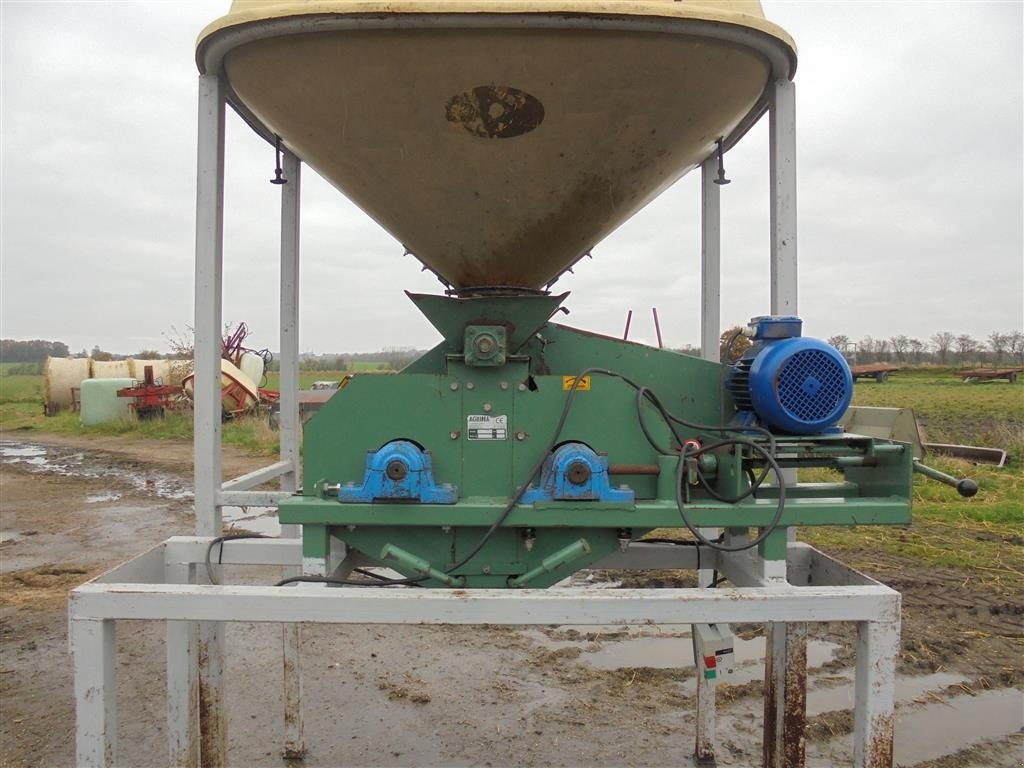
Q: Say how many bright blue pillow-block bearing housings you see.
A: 2